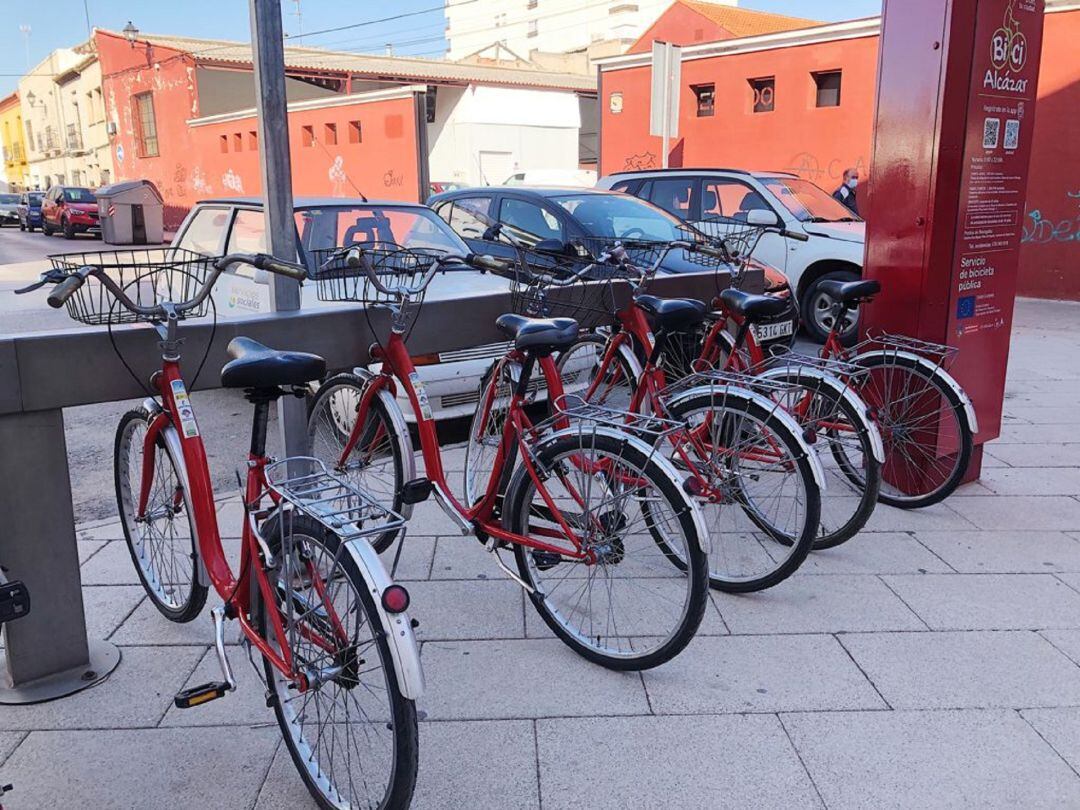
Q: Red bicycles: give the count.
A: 5